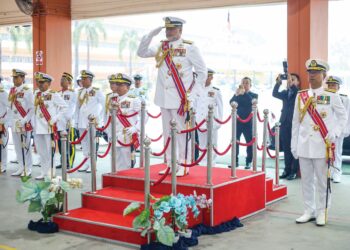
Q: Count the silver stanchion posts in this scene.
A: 12